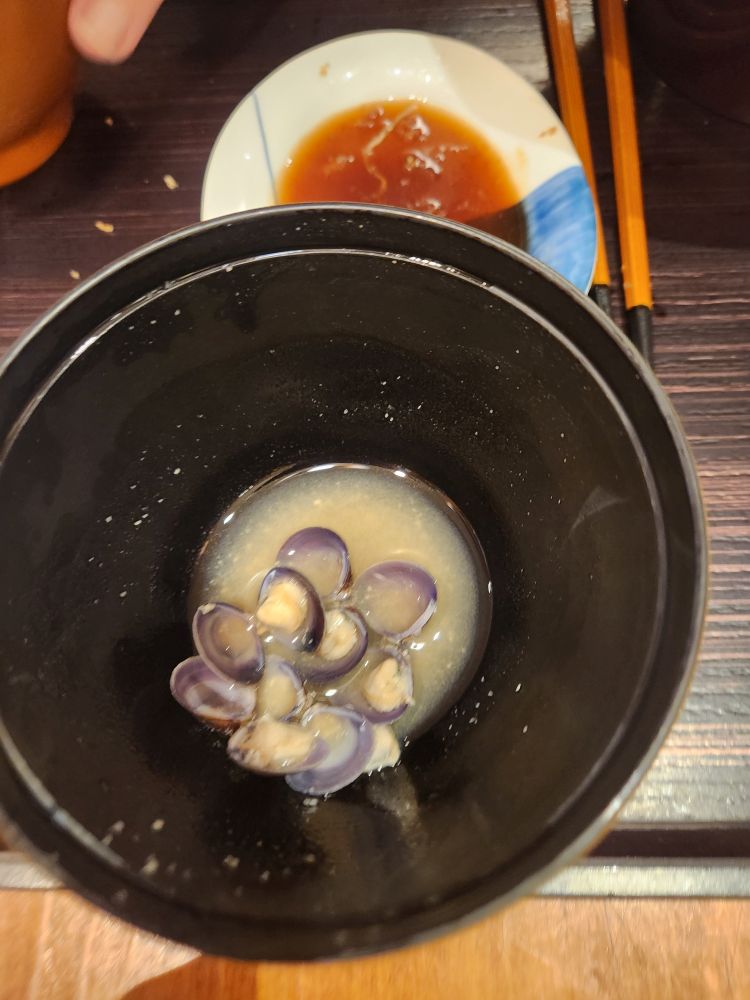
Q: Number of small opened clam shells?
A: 10